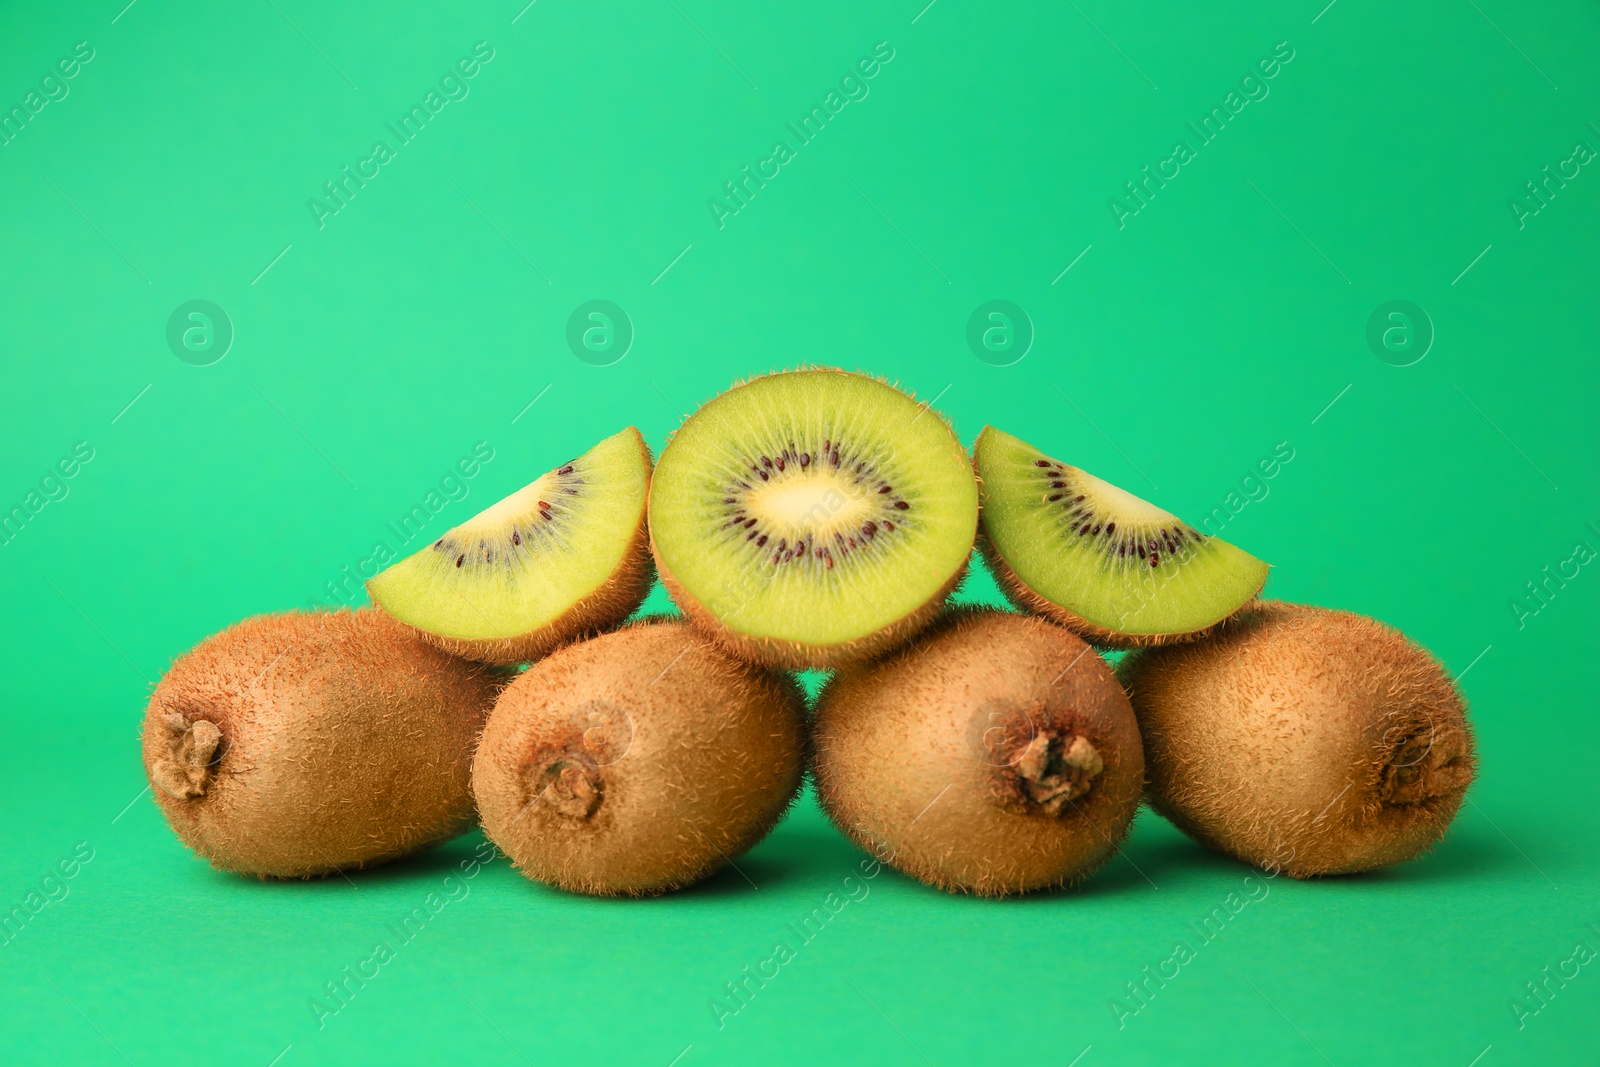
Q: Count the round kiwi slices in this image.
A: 1